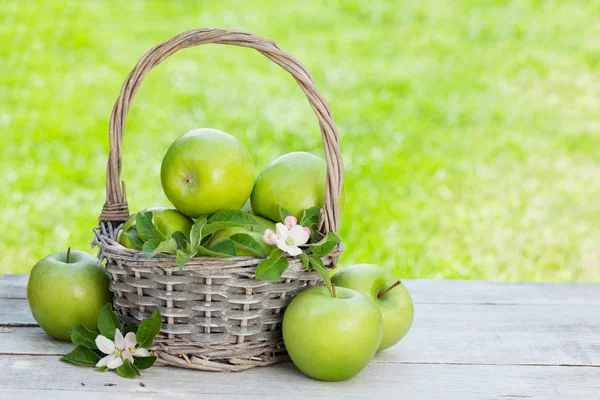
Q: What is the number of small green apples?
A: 7